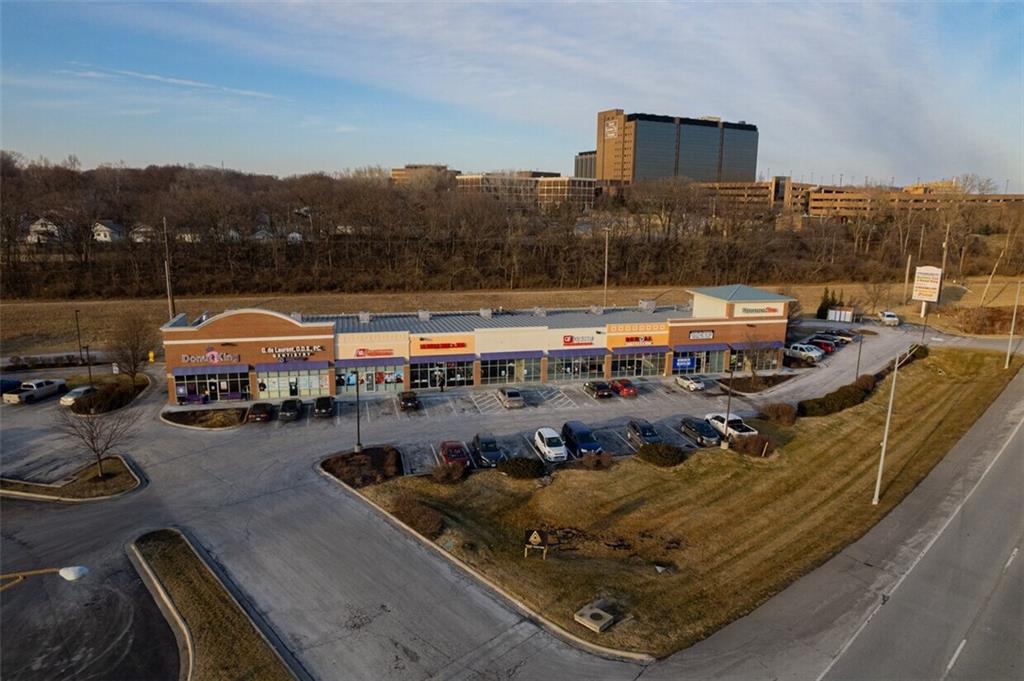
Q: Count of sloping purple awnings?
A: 9